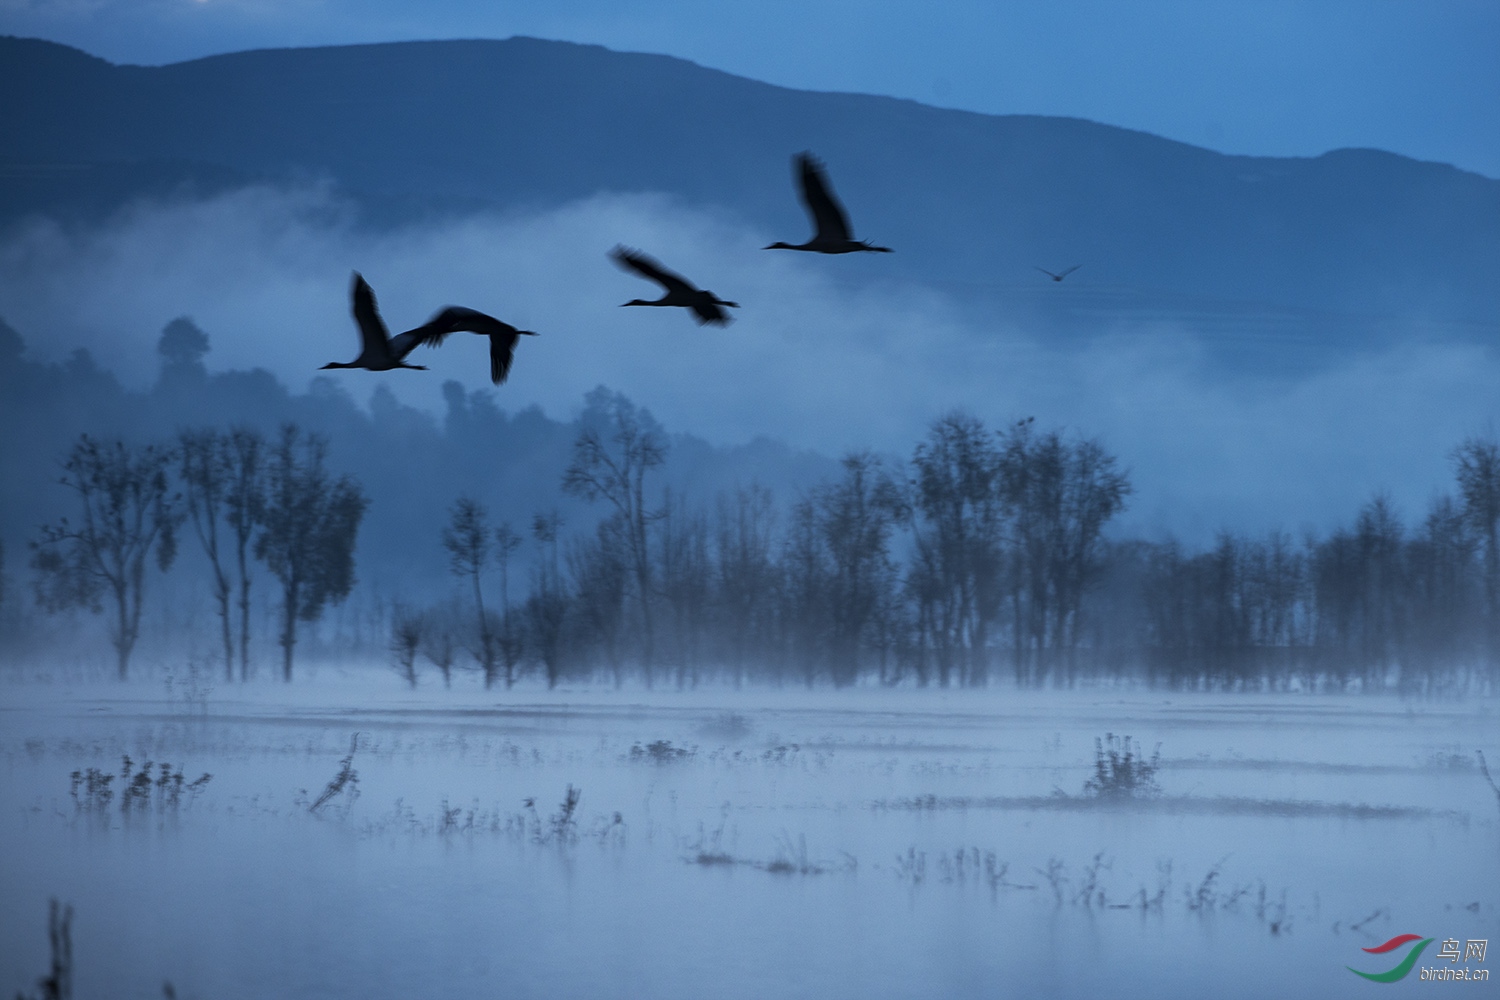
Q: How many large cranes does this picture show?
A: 4